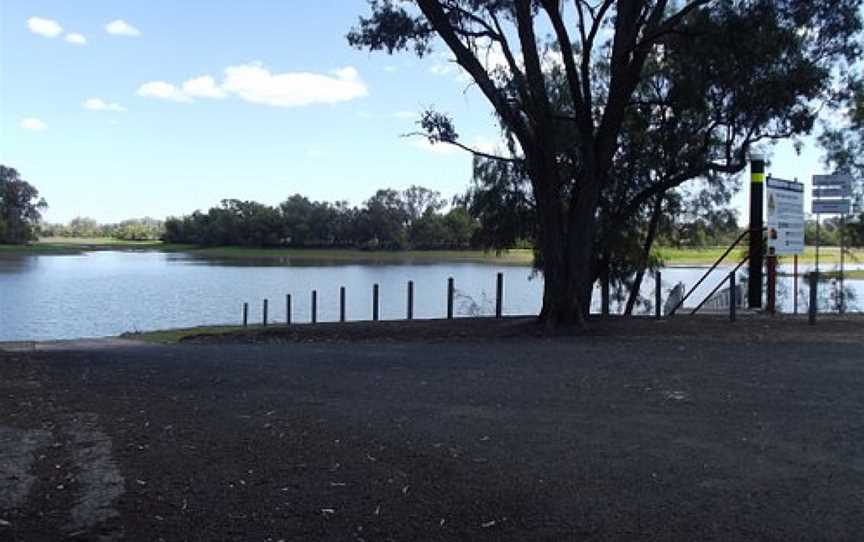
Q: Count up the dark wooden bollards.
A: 13